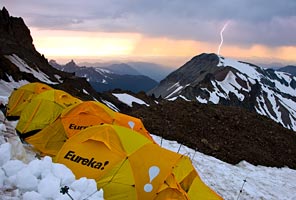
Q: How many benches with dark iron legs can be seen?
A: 0